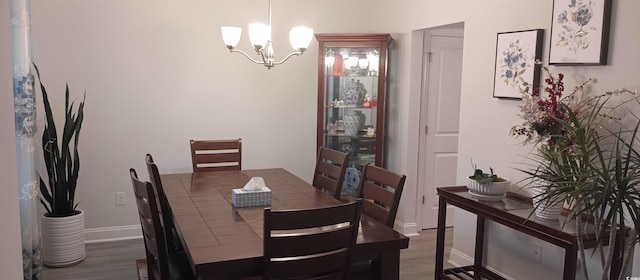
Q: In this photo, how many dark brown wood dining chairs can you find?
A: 6